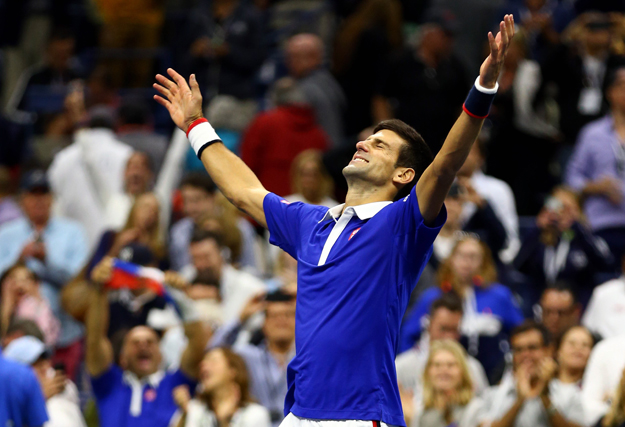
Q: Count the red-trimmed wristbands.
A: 2